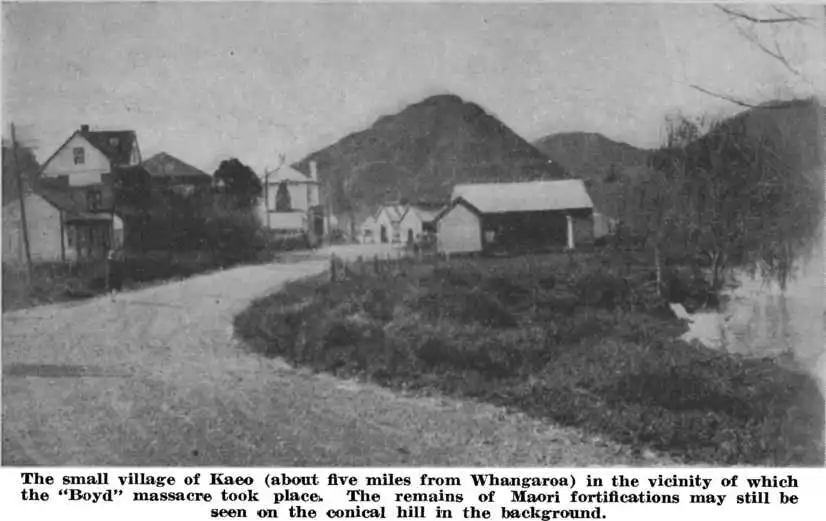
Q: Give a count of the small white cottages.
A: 3